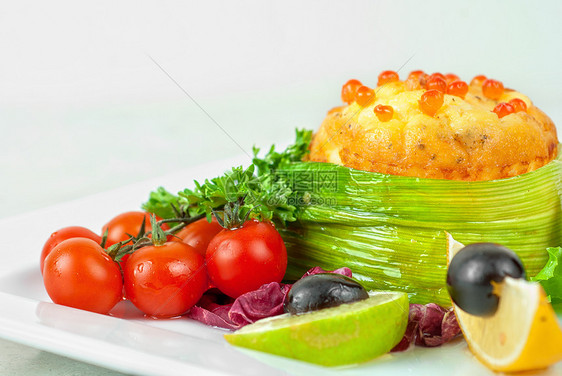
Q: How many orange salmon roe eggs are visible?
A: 14